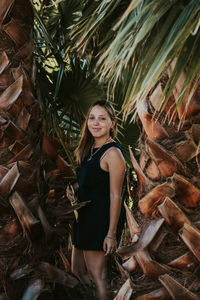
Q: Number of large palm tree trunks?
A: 2